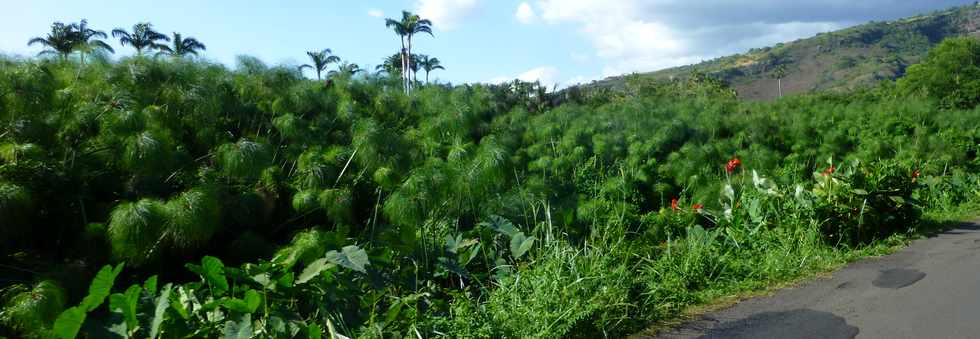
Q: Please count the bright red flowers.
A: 5